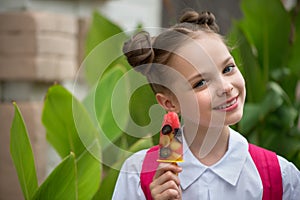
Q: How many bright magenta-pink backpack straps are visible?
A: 2